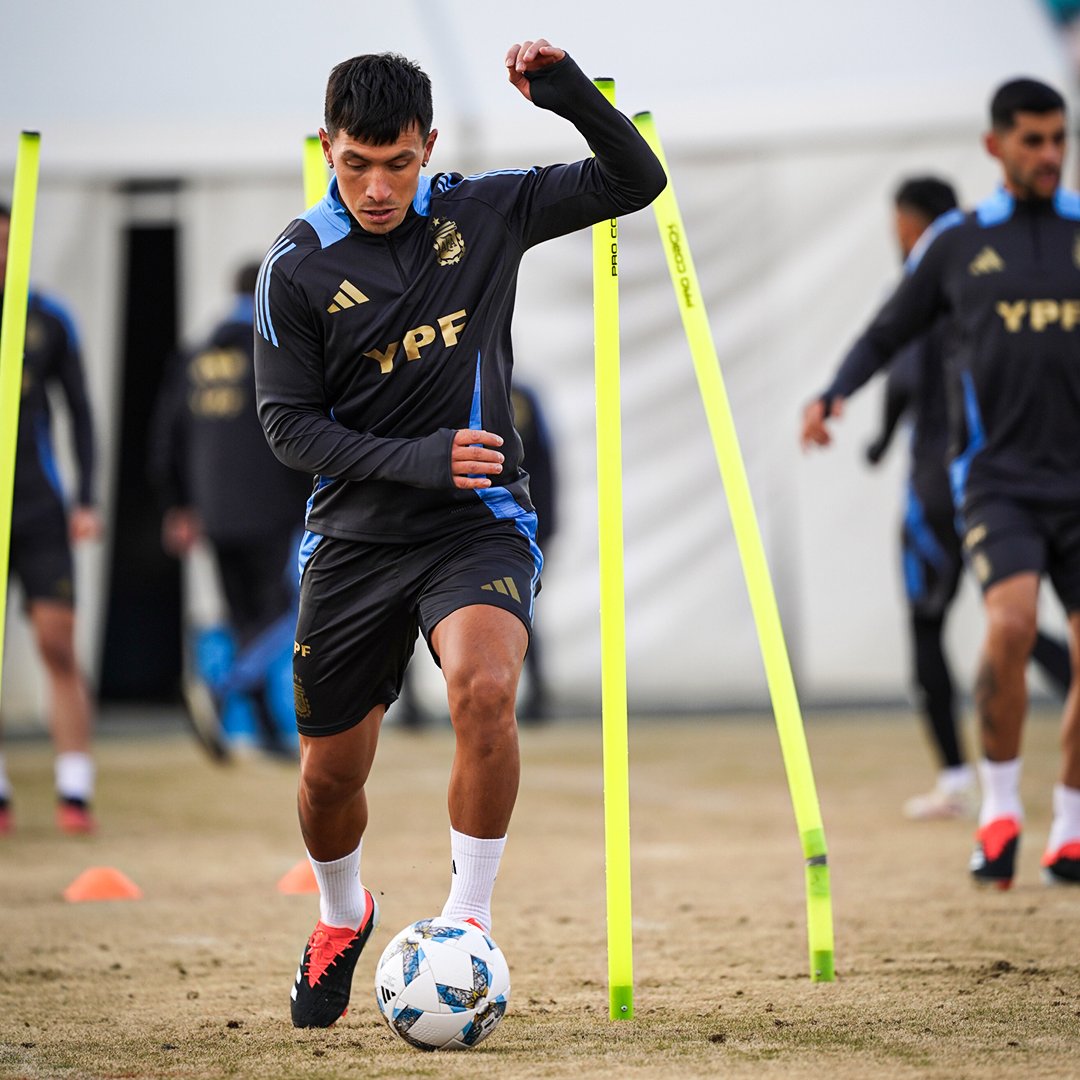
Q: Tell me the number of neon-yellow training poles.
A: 4